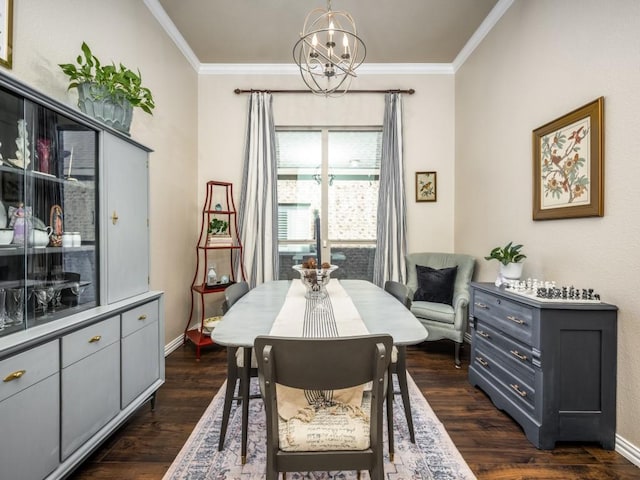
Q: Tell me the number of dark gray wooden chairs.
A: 3